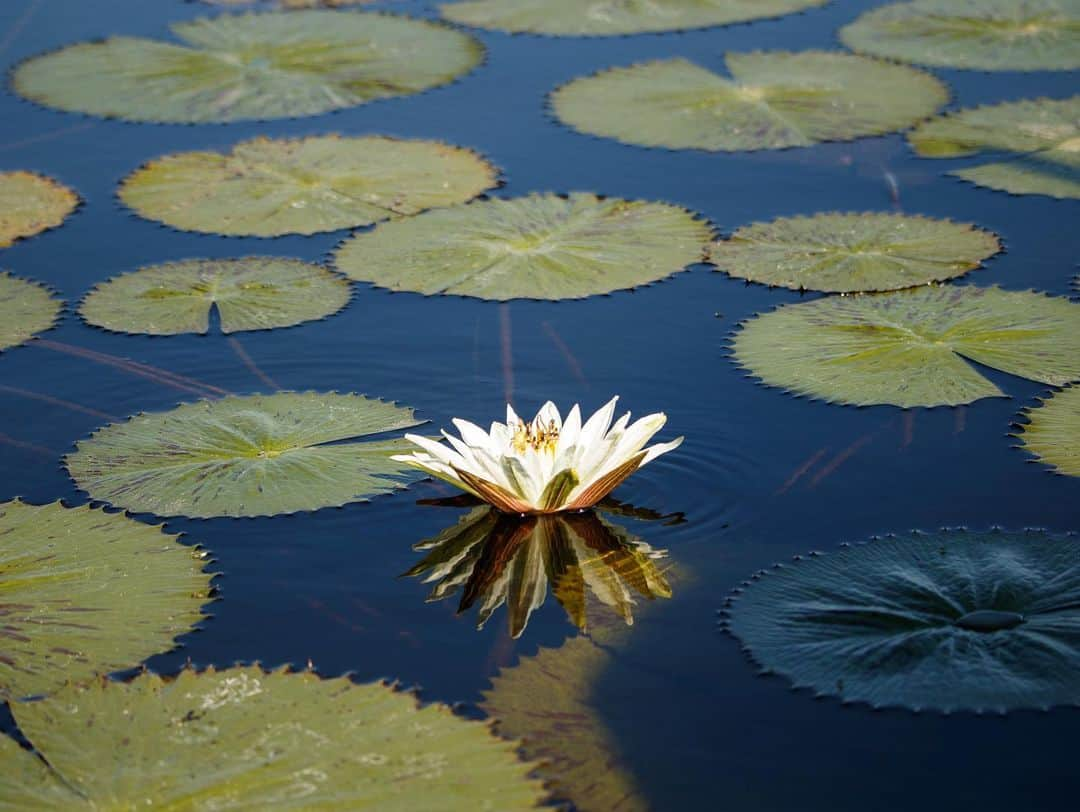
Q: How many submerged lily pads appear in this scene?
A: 1